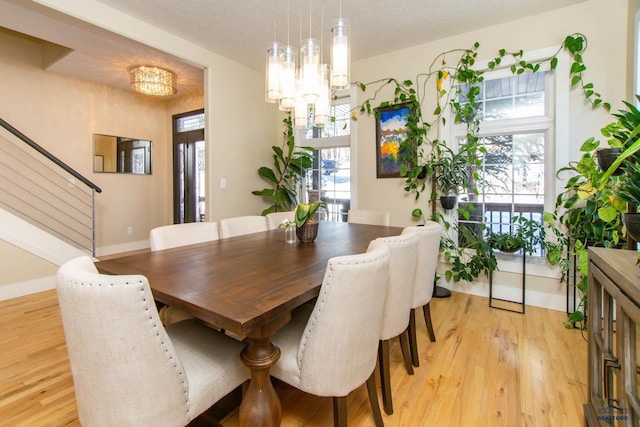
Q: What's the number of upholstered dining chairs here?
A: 8